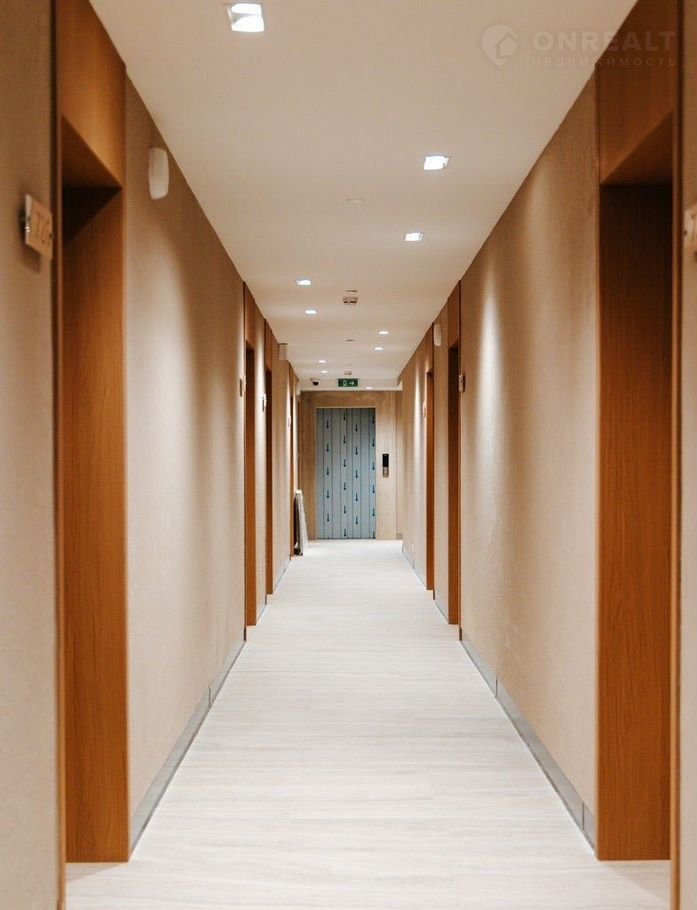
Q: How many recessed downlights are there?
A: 10